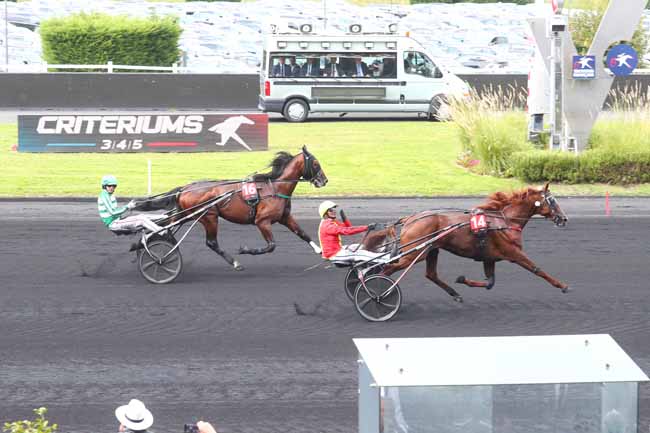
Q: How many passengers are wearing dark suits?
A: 5